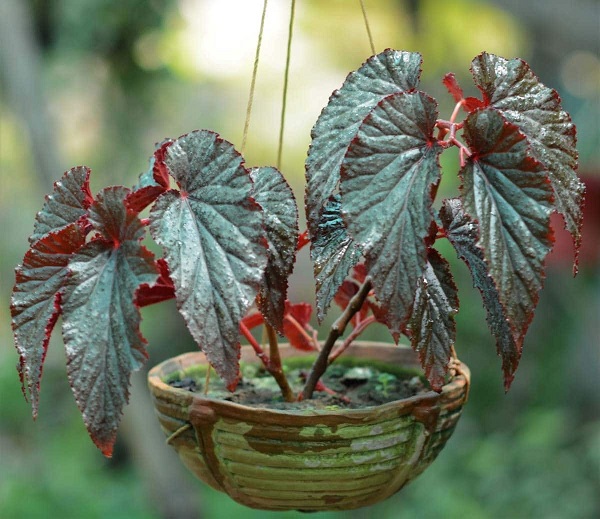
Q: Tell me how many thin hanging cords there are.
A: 3